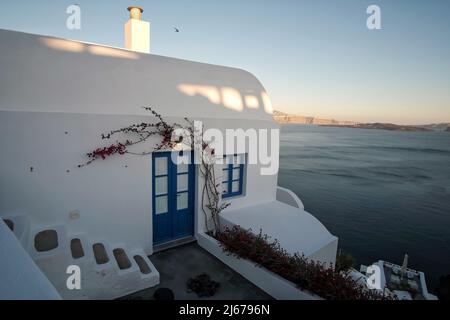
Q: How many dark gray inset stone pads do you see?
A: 6